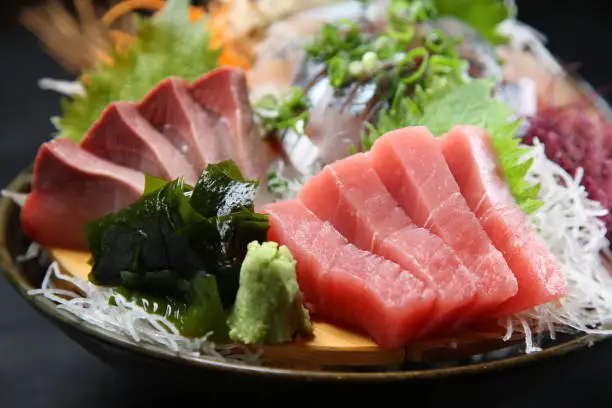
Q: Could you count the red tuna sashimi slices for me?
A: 4